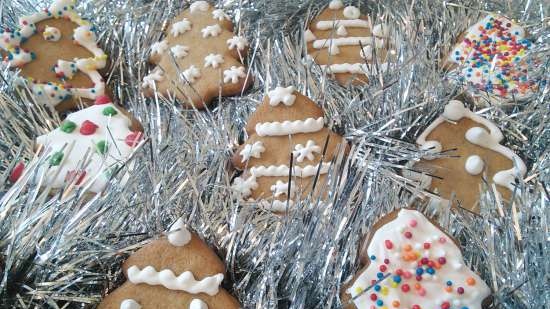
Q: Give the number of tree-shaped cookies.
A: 9